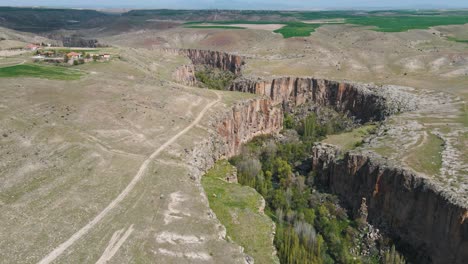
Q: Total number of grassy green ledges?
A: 1